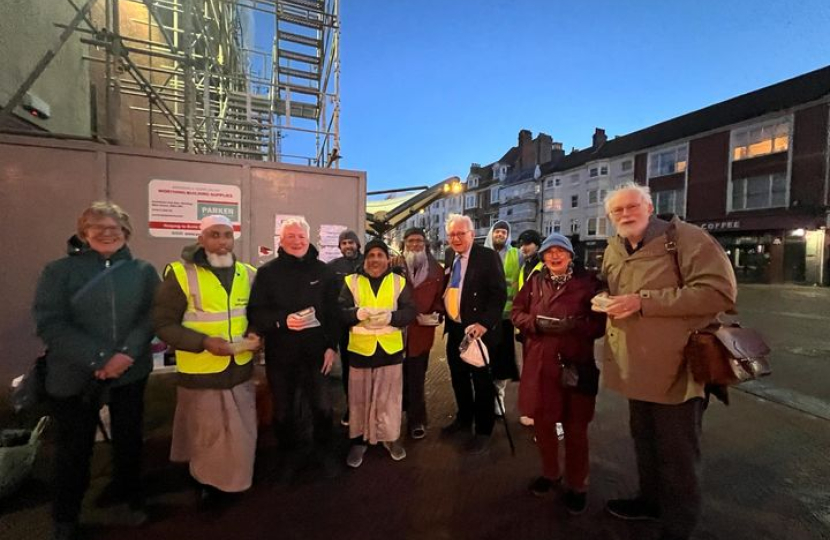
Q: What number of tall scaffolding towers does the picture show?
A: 1